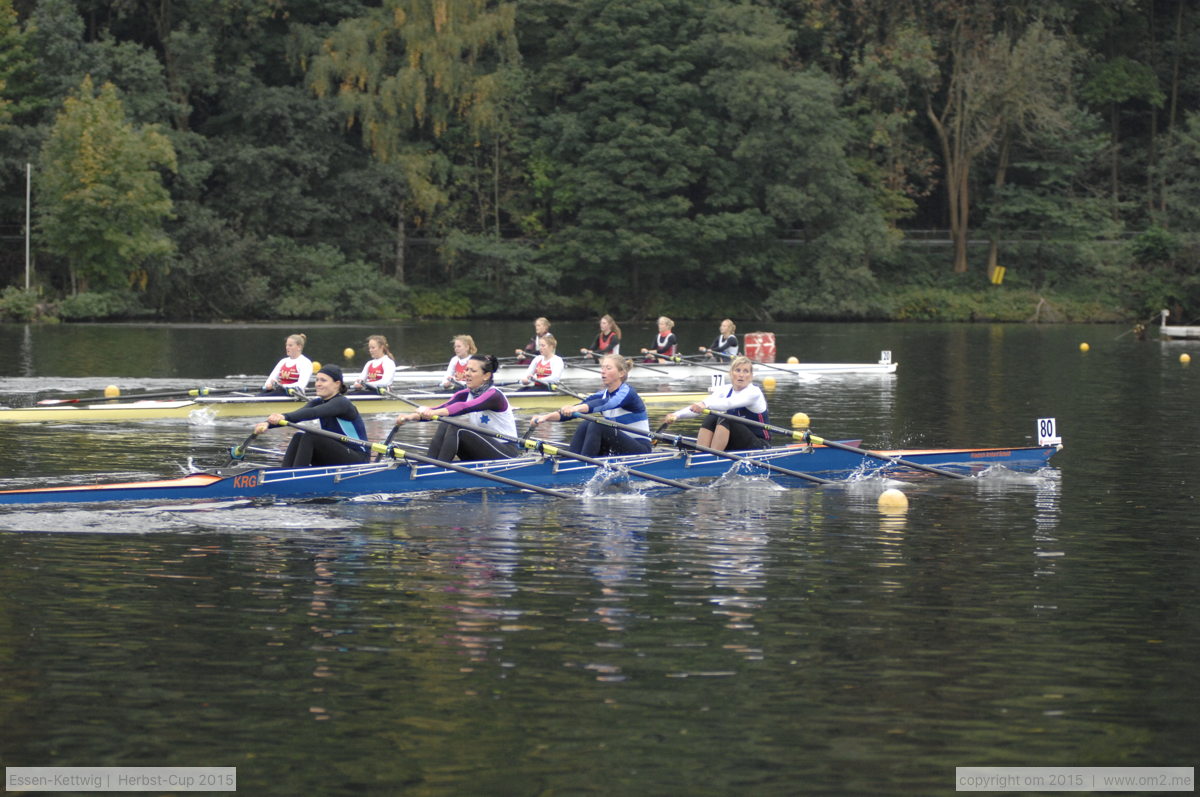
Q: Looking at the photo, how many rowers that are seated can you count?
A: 12